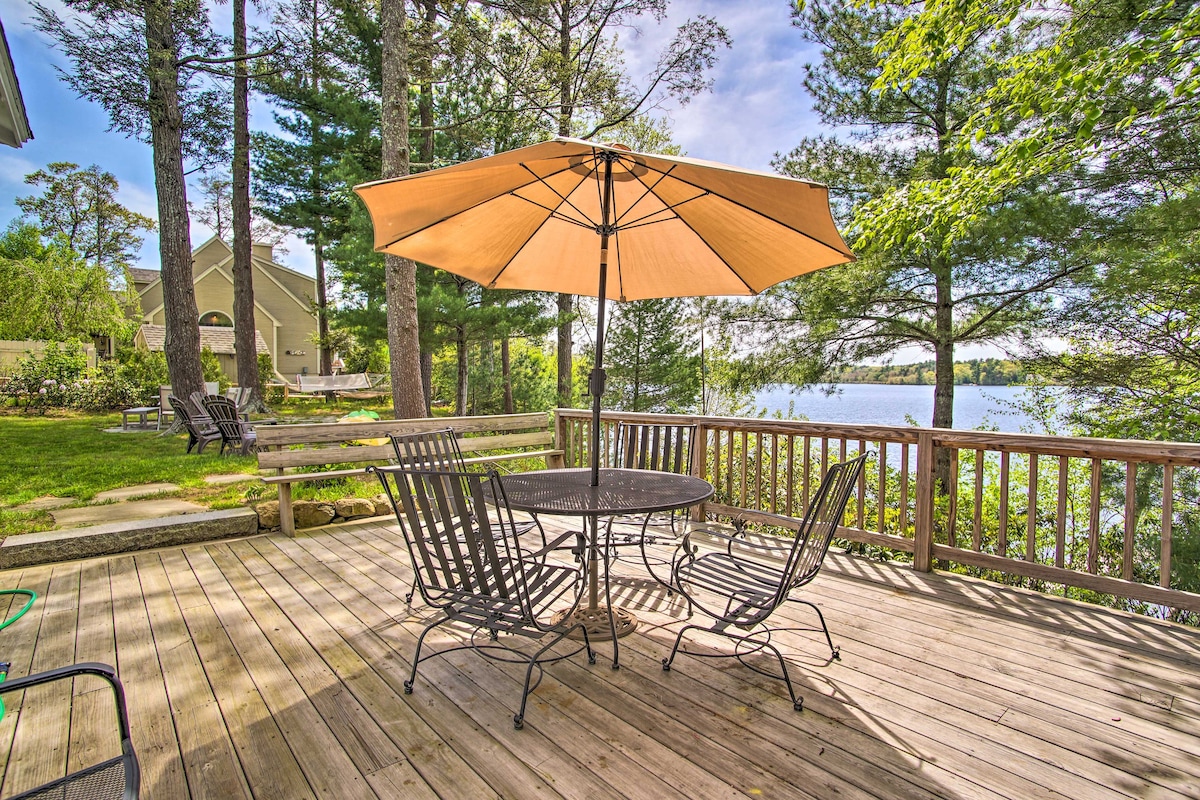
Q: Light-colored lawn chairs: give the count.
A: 4